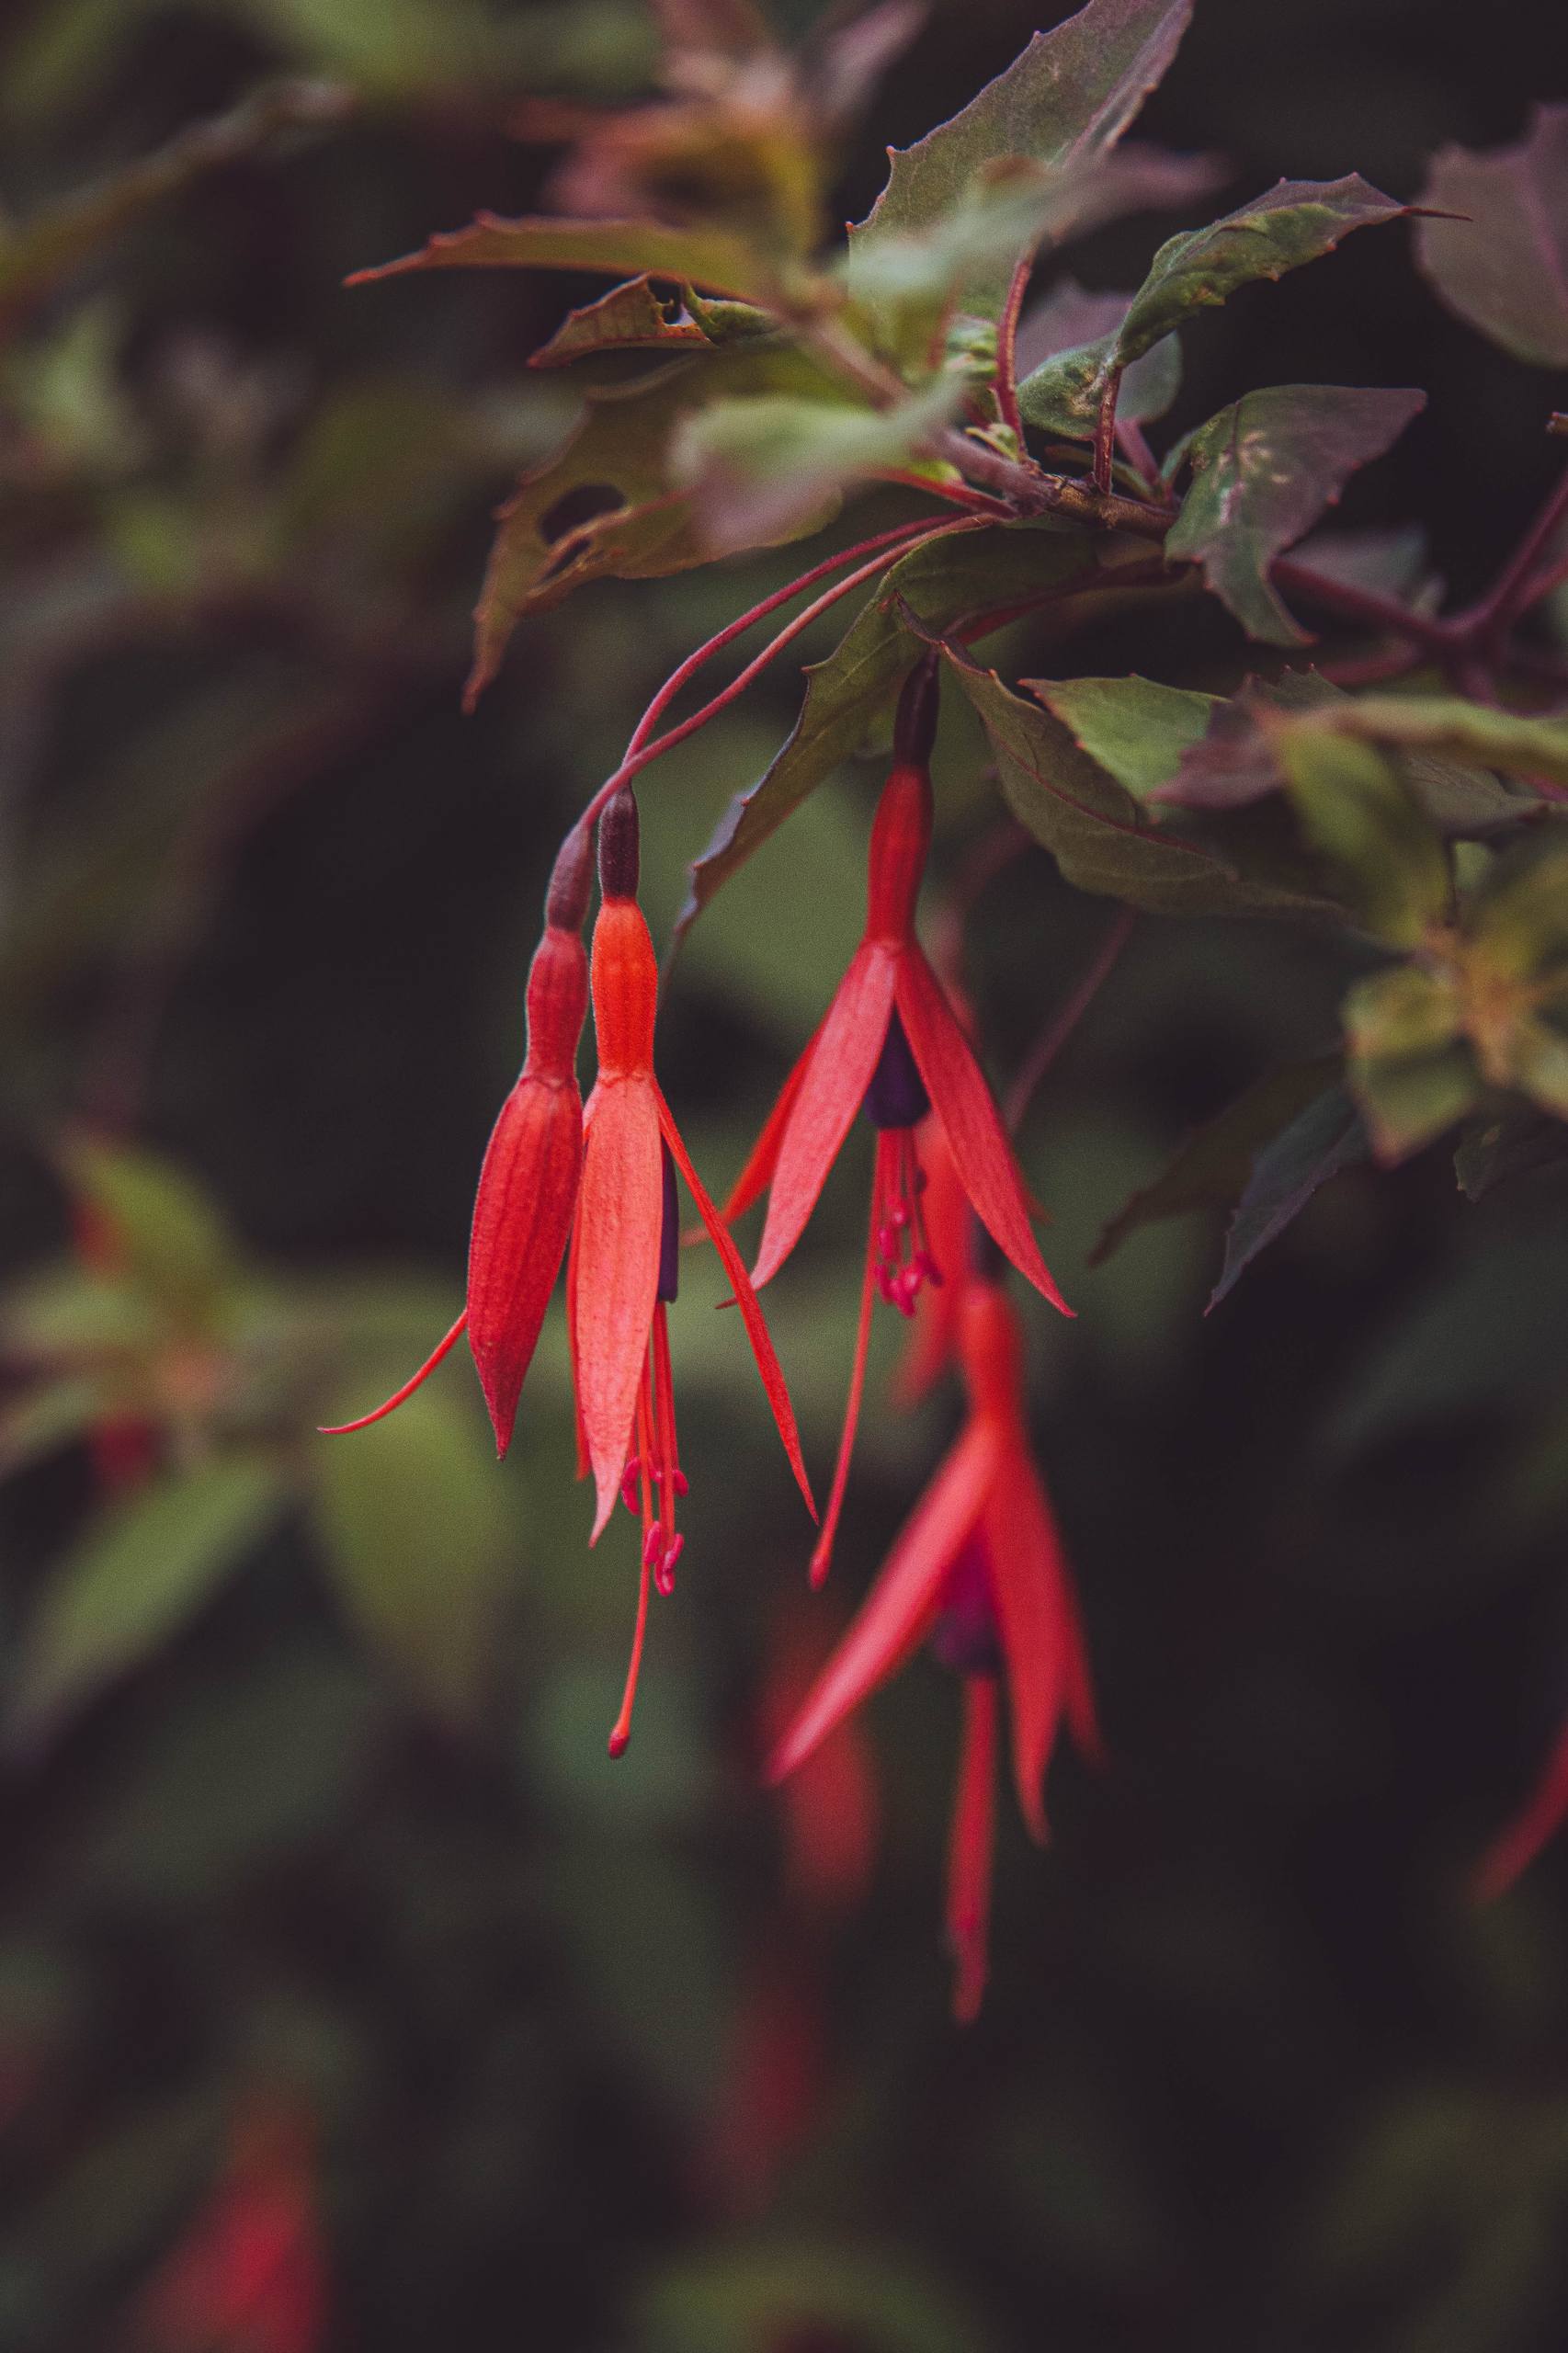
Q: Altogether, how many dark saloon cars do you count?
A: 0